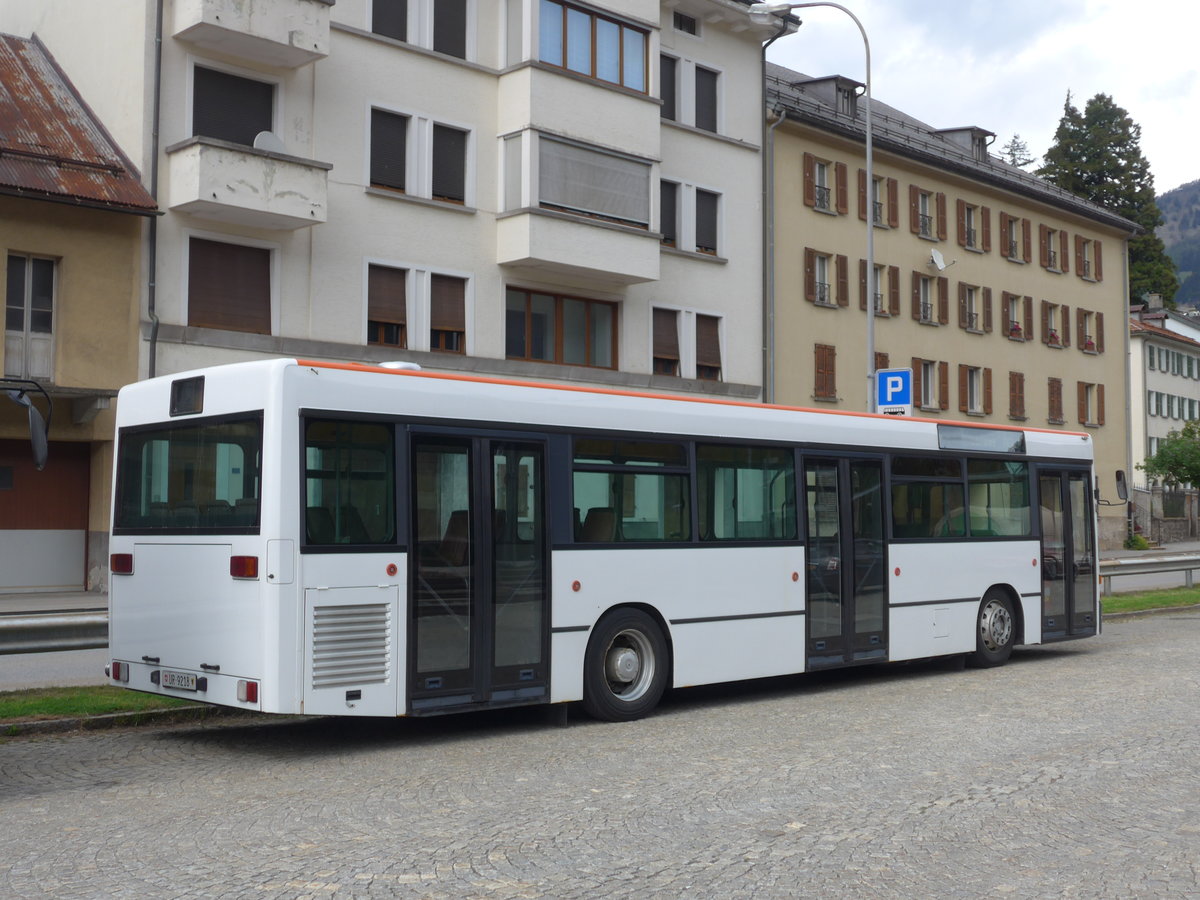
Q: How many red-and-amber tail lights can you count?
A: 2